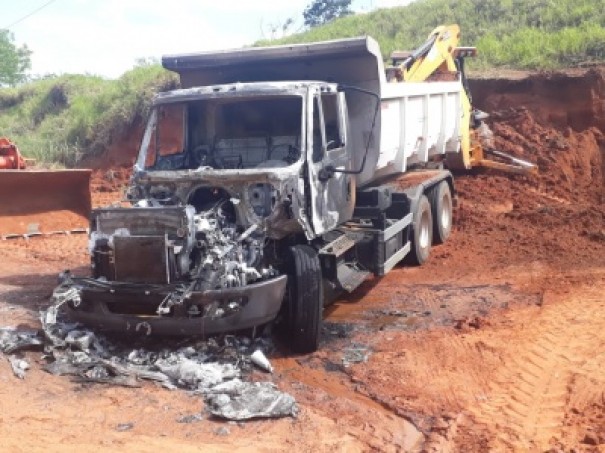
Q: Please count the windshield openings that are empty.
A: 1